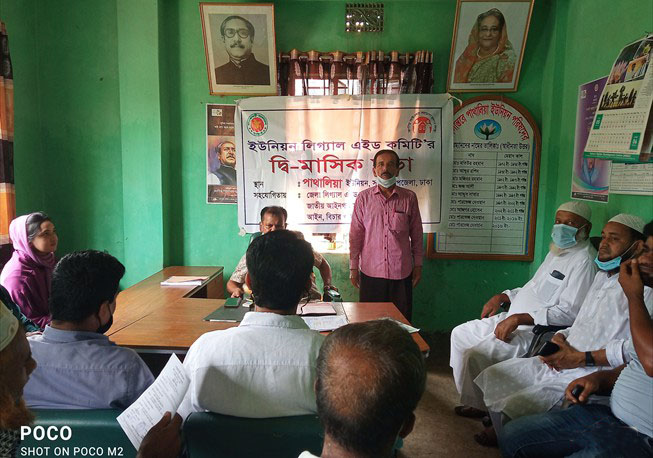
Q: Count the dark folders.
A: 1